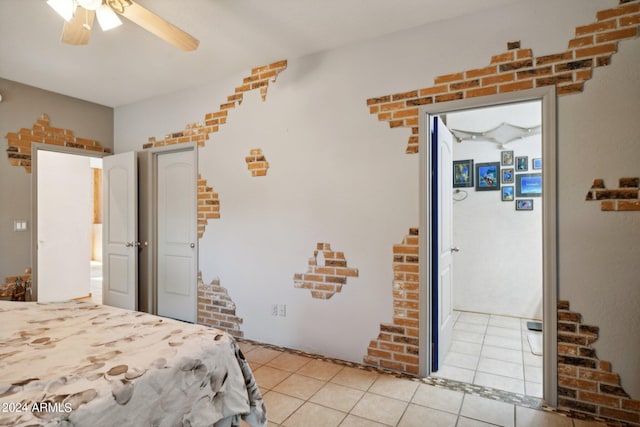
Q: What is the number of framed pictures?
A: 9